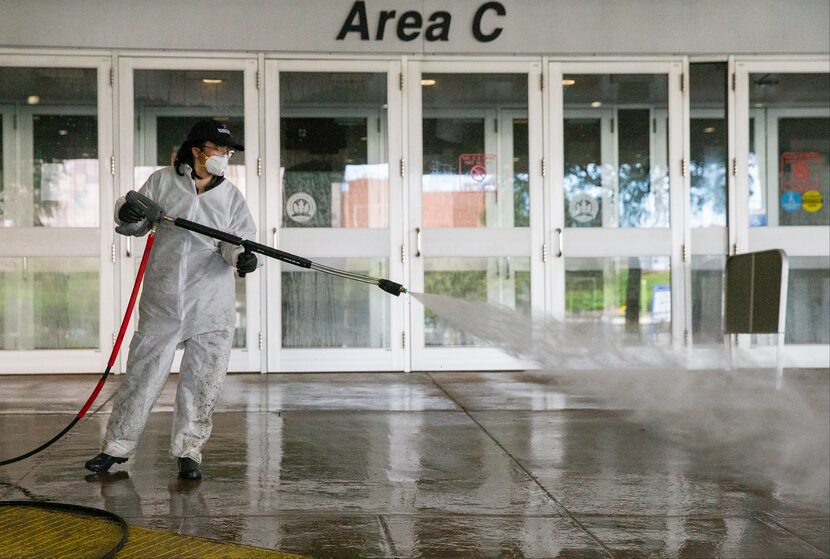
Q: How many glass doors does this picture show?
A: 6